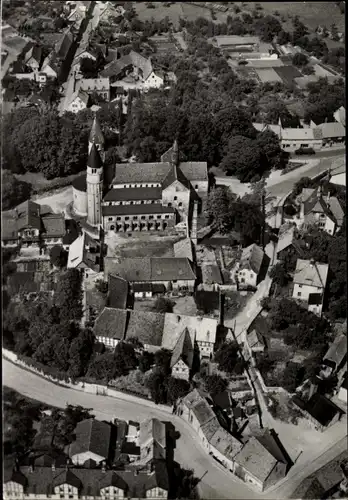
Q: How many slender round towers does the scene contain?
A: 2